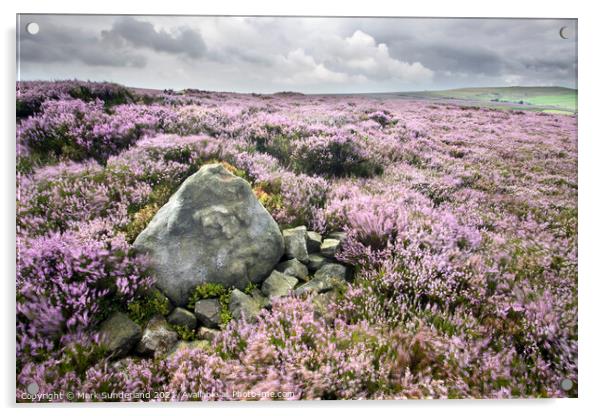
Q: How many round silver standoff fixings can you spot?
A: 4